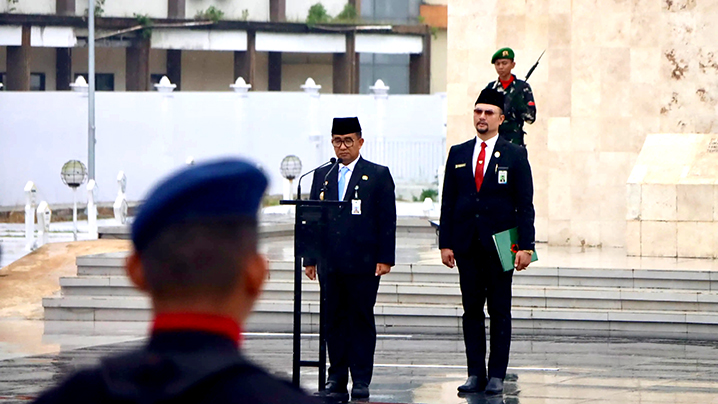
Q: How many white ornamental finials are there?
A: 5